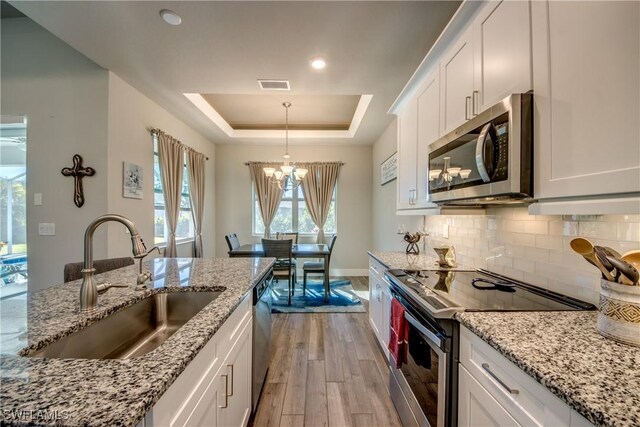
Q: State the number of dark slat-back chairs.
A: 4